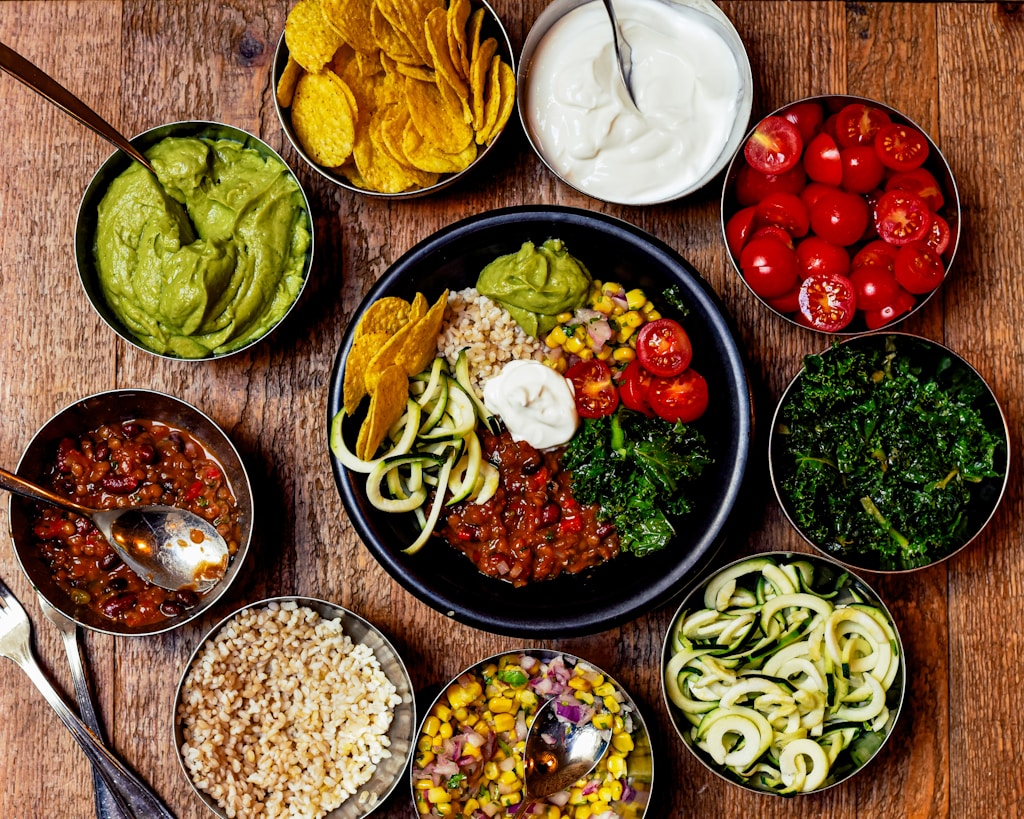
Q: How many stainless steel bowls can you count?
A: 9